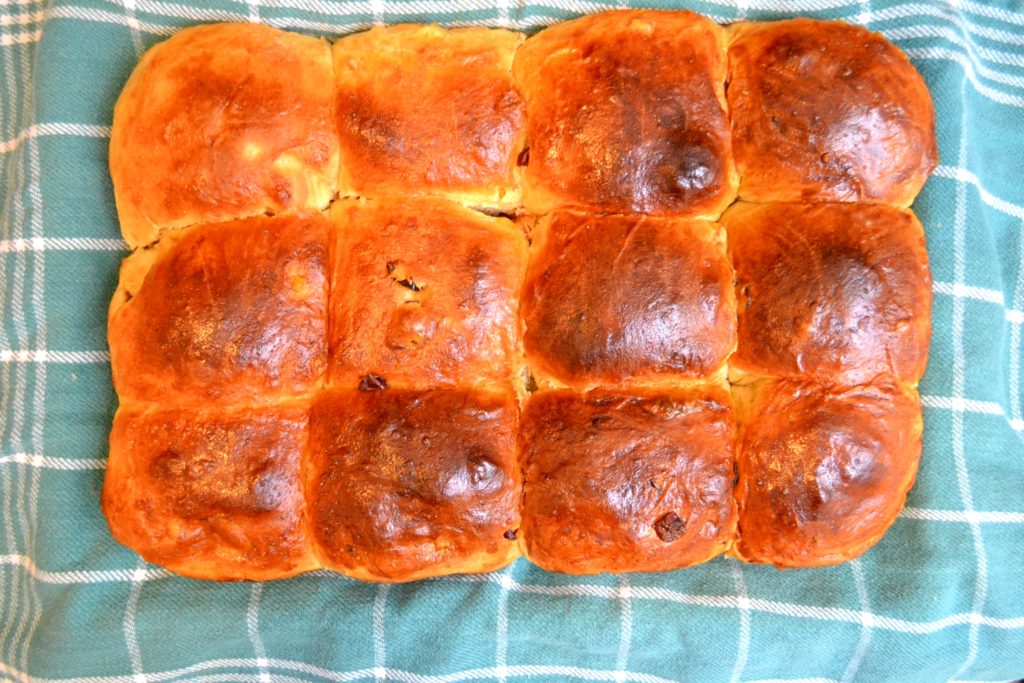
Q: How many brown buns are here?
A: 12